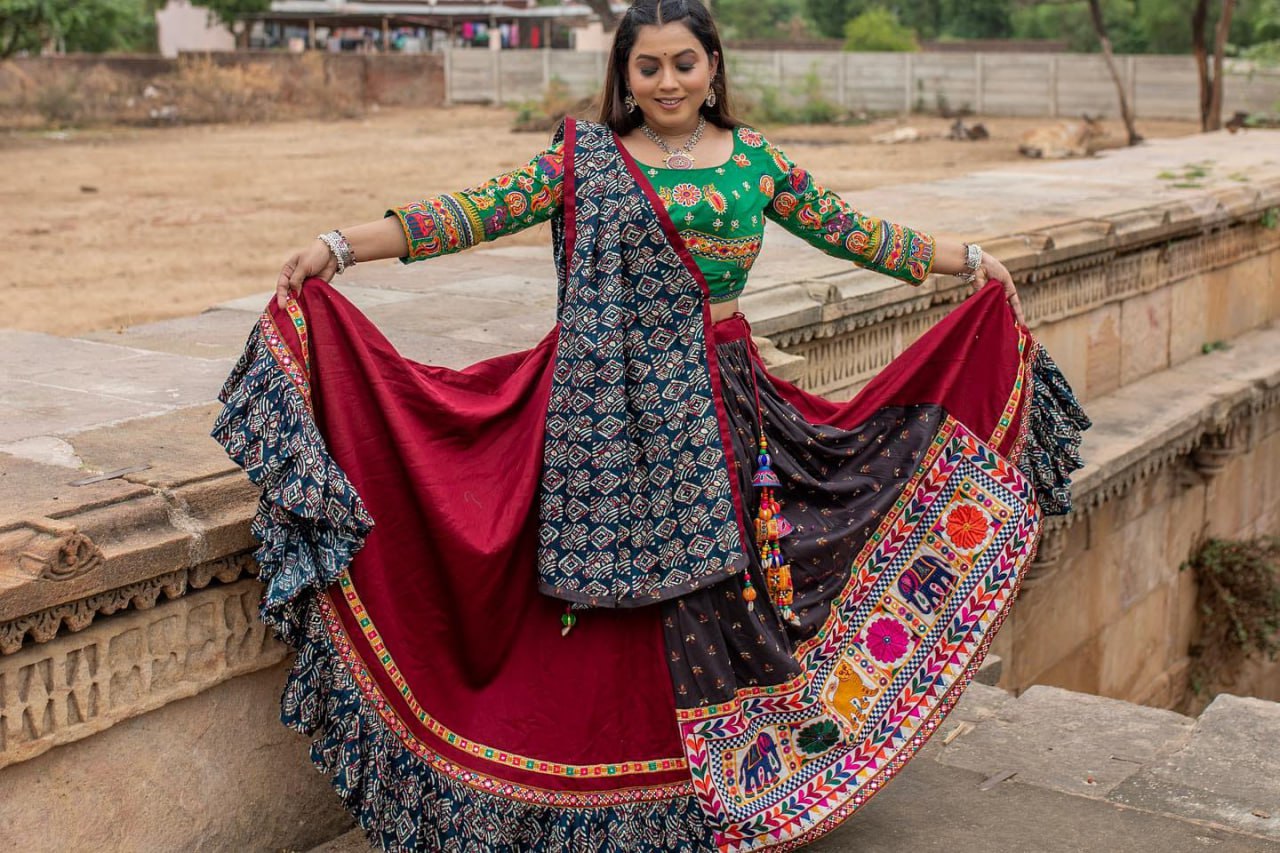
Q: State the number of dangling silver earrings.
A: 2